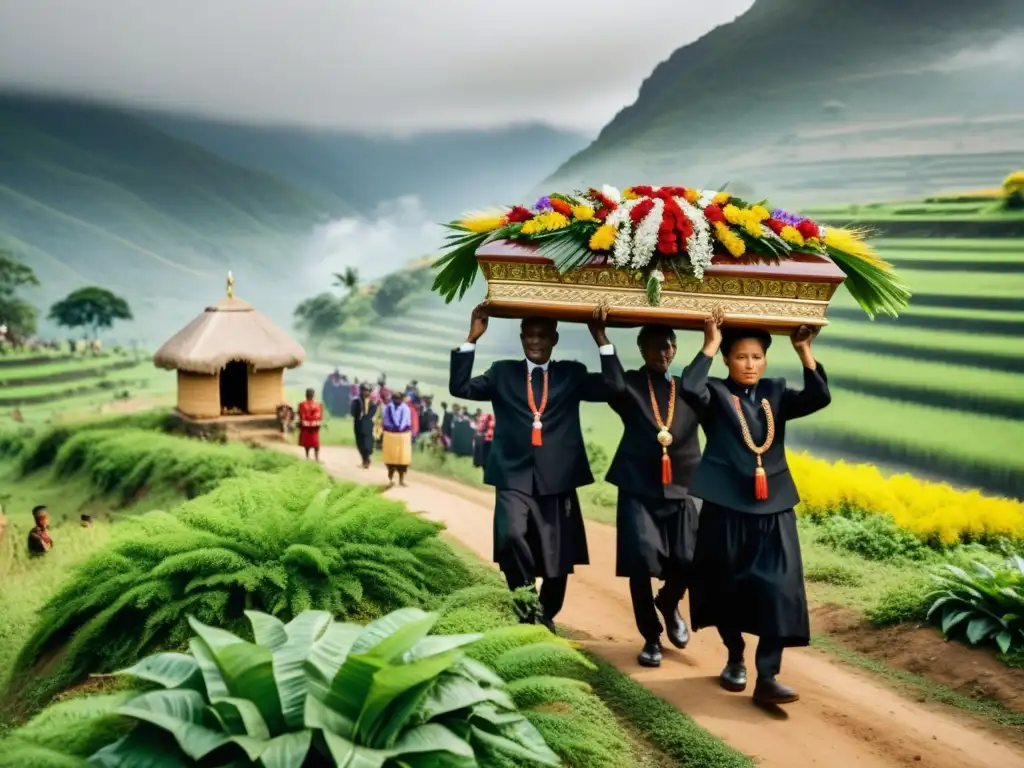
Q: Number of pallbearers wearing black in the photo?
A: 3